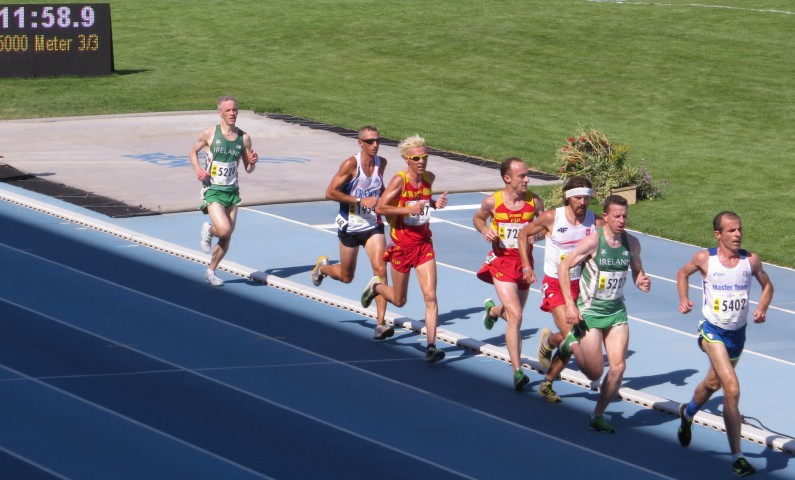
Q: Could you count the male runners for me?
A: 7